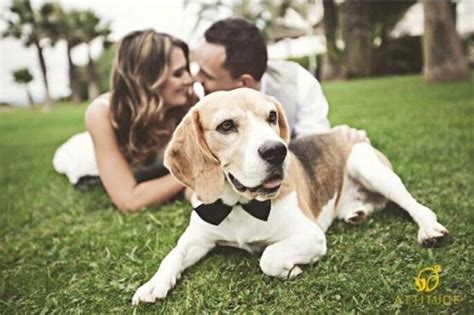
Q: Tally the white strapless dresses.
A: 1